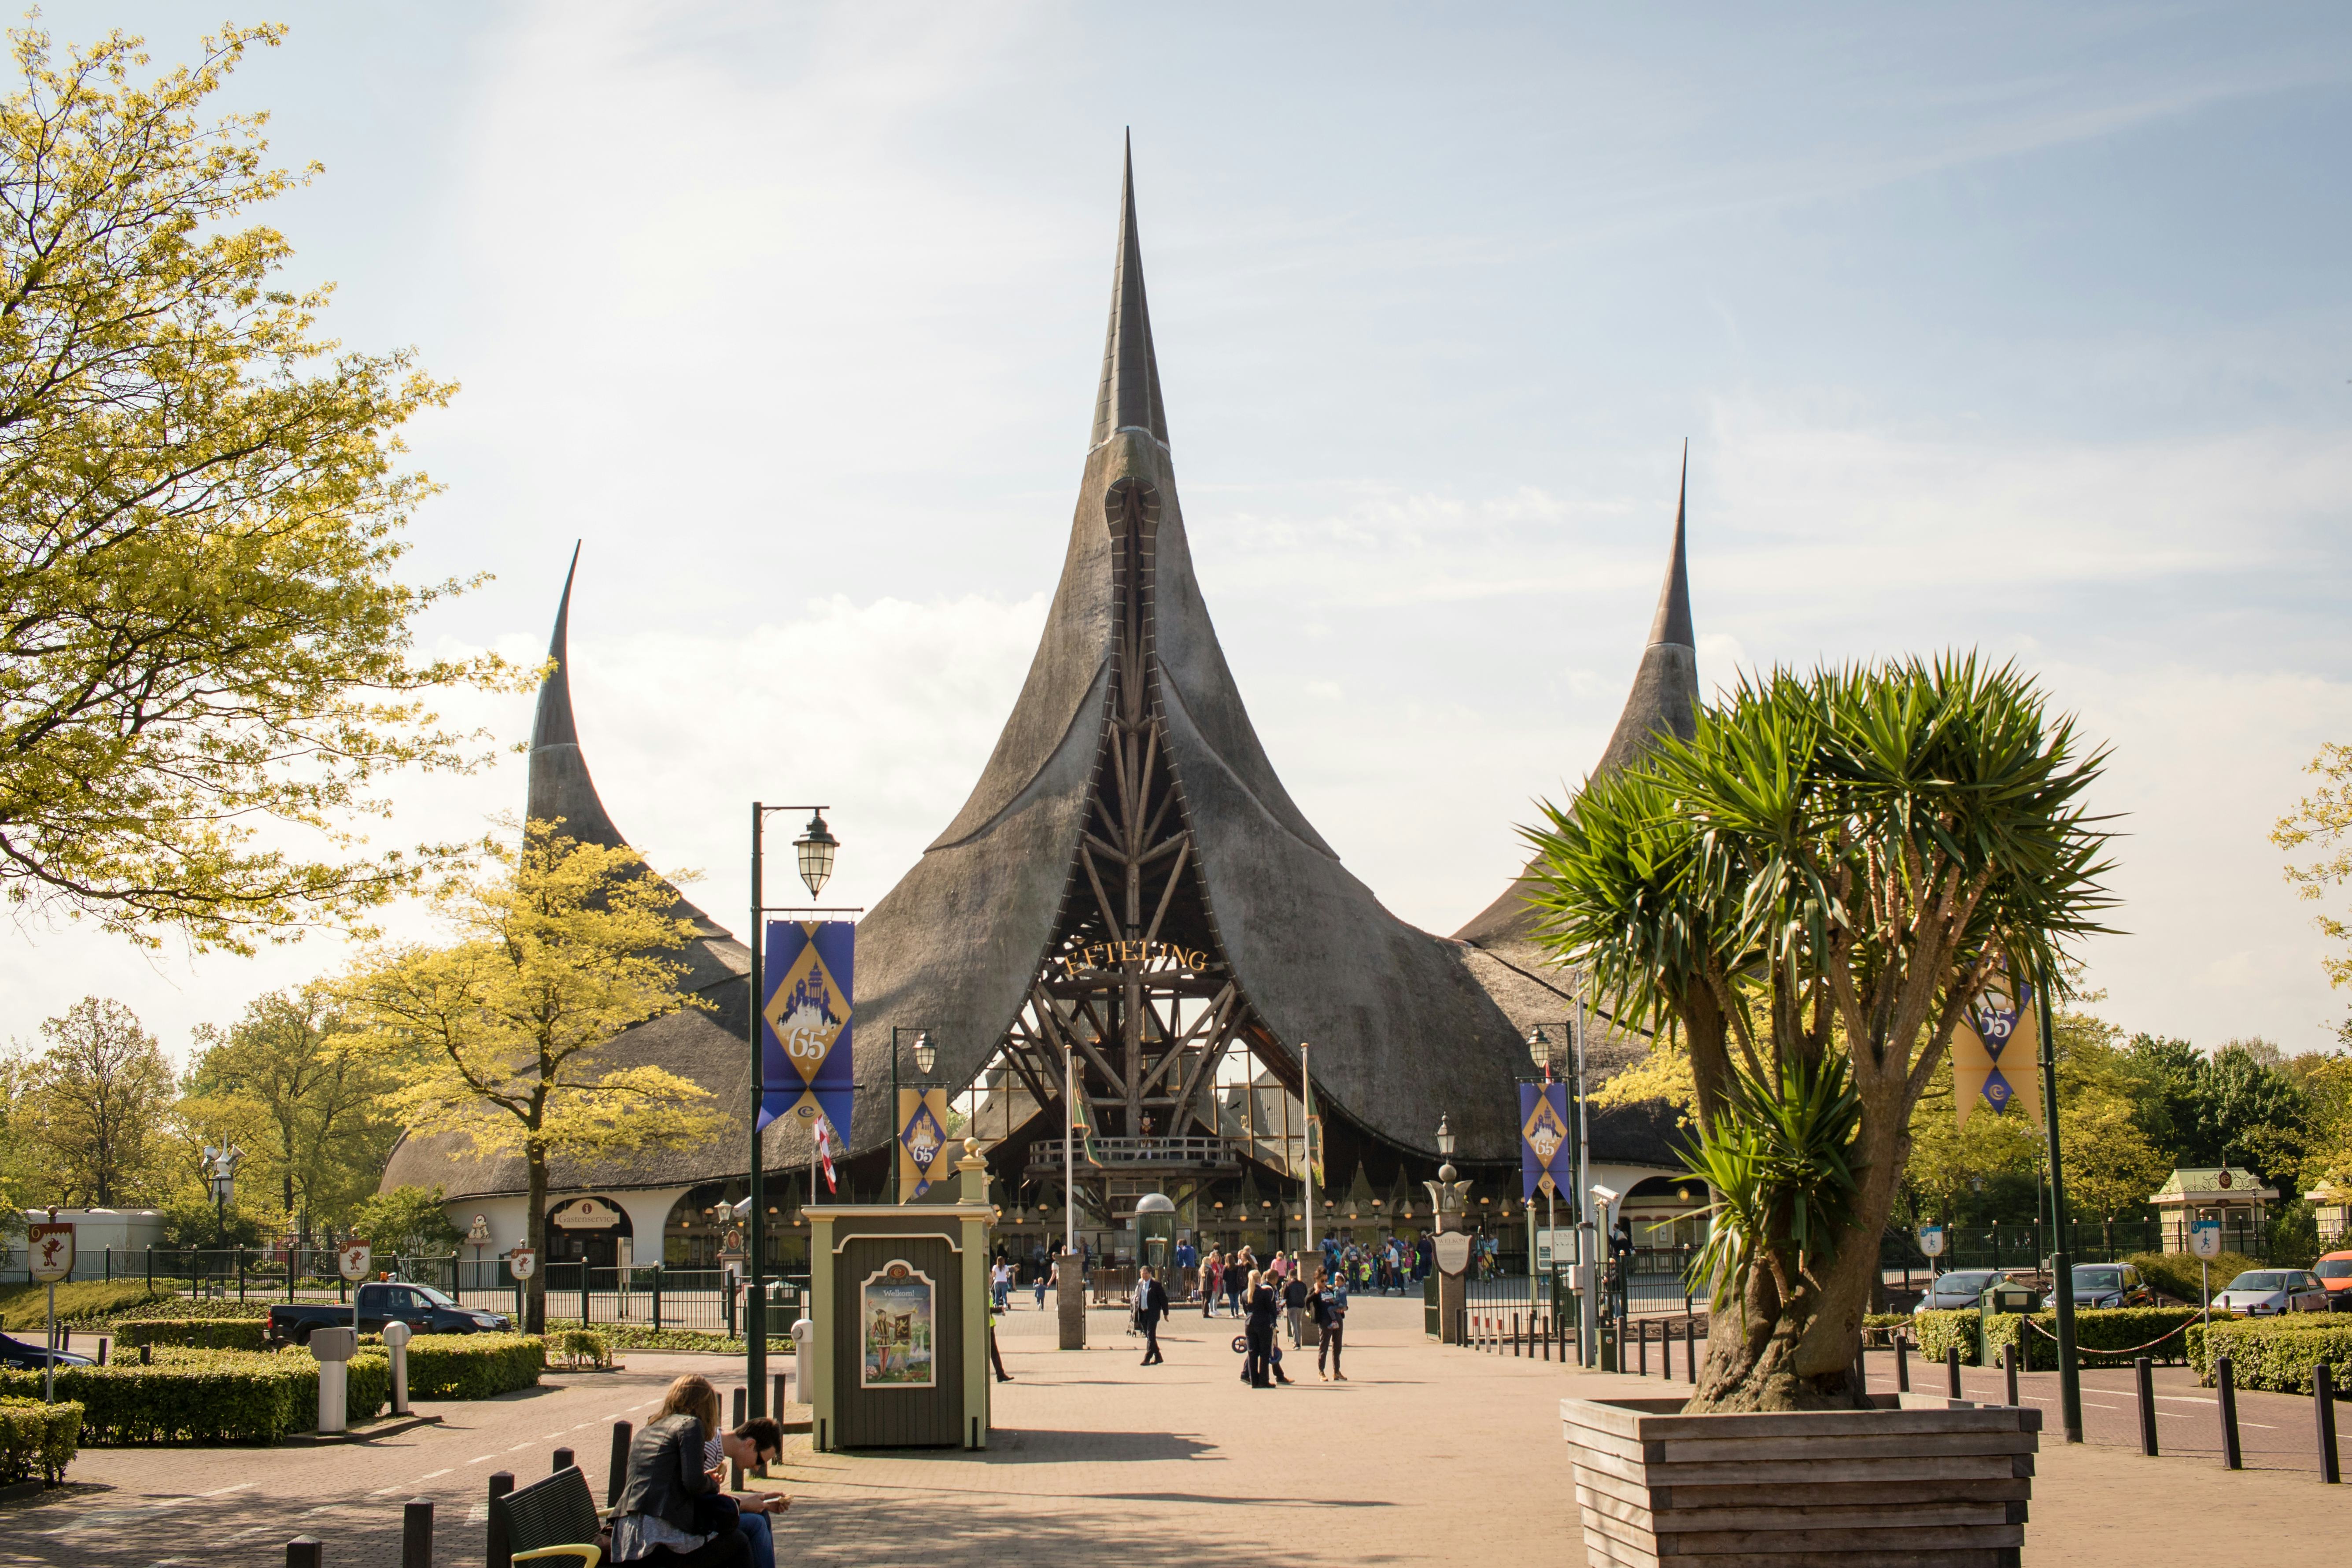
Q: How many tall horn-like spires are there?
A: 3